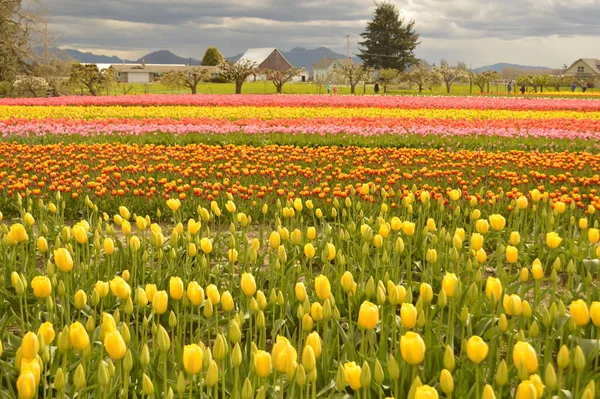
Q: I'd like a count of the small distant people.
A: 7